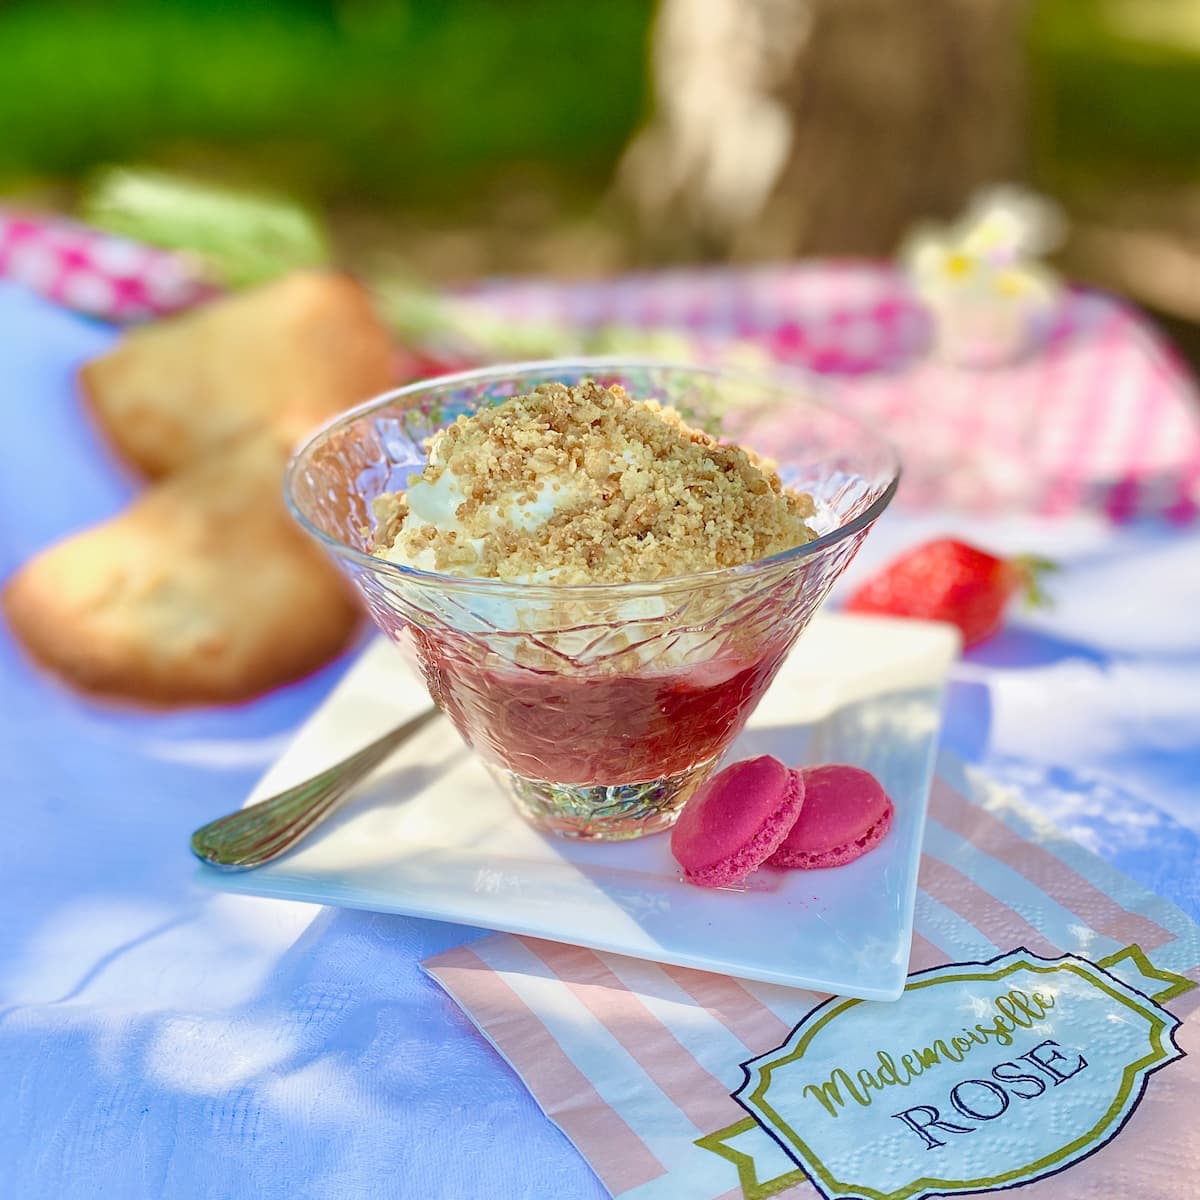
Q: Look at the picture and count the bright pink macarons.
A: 2